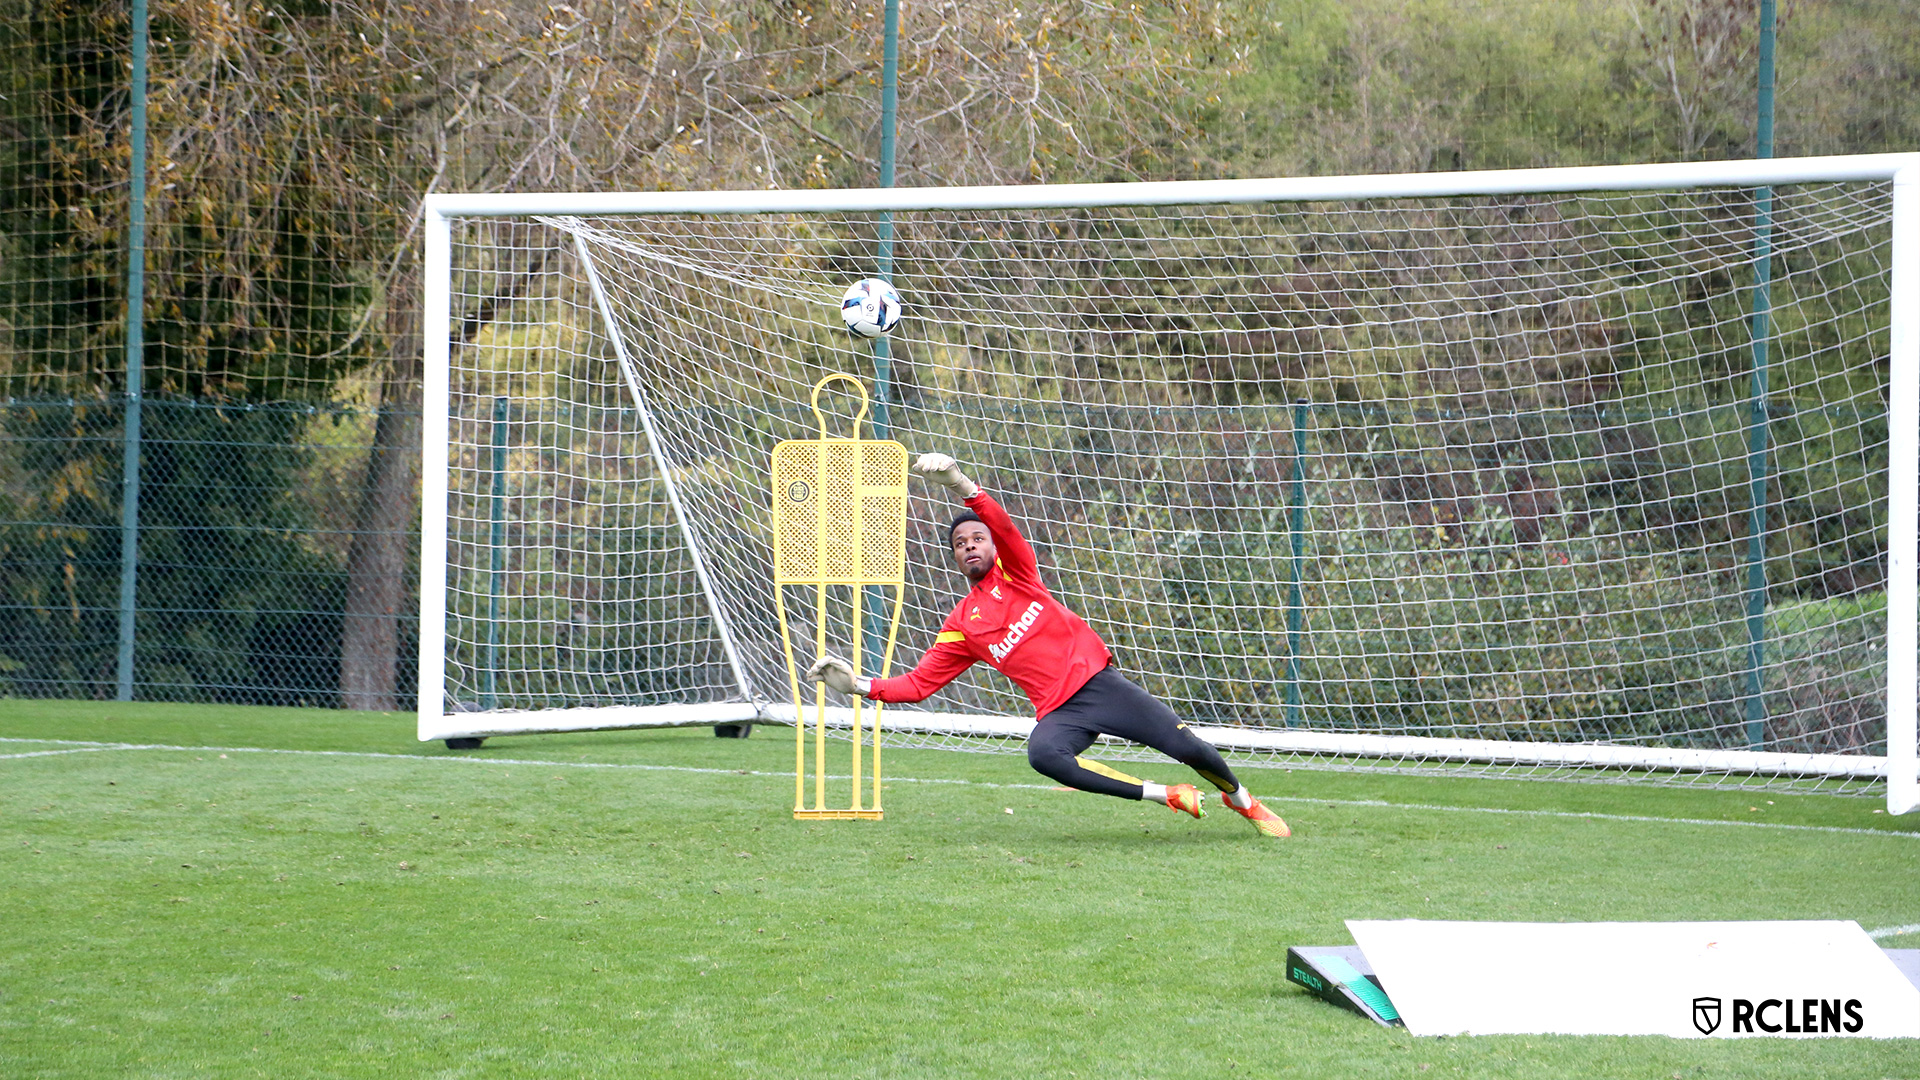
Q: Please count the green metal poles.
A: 5